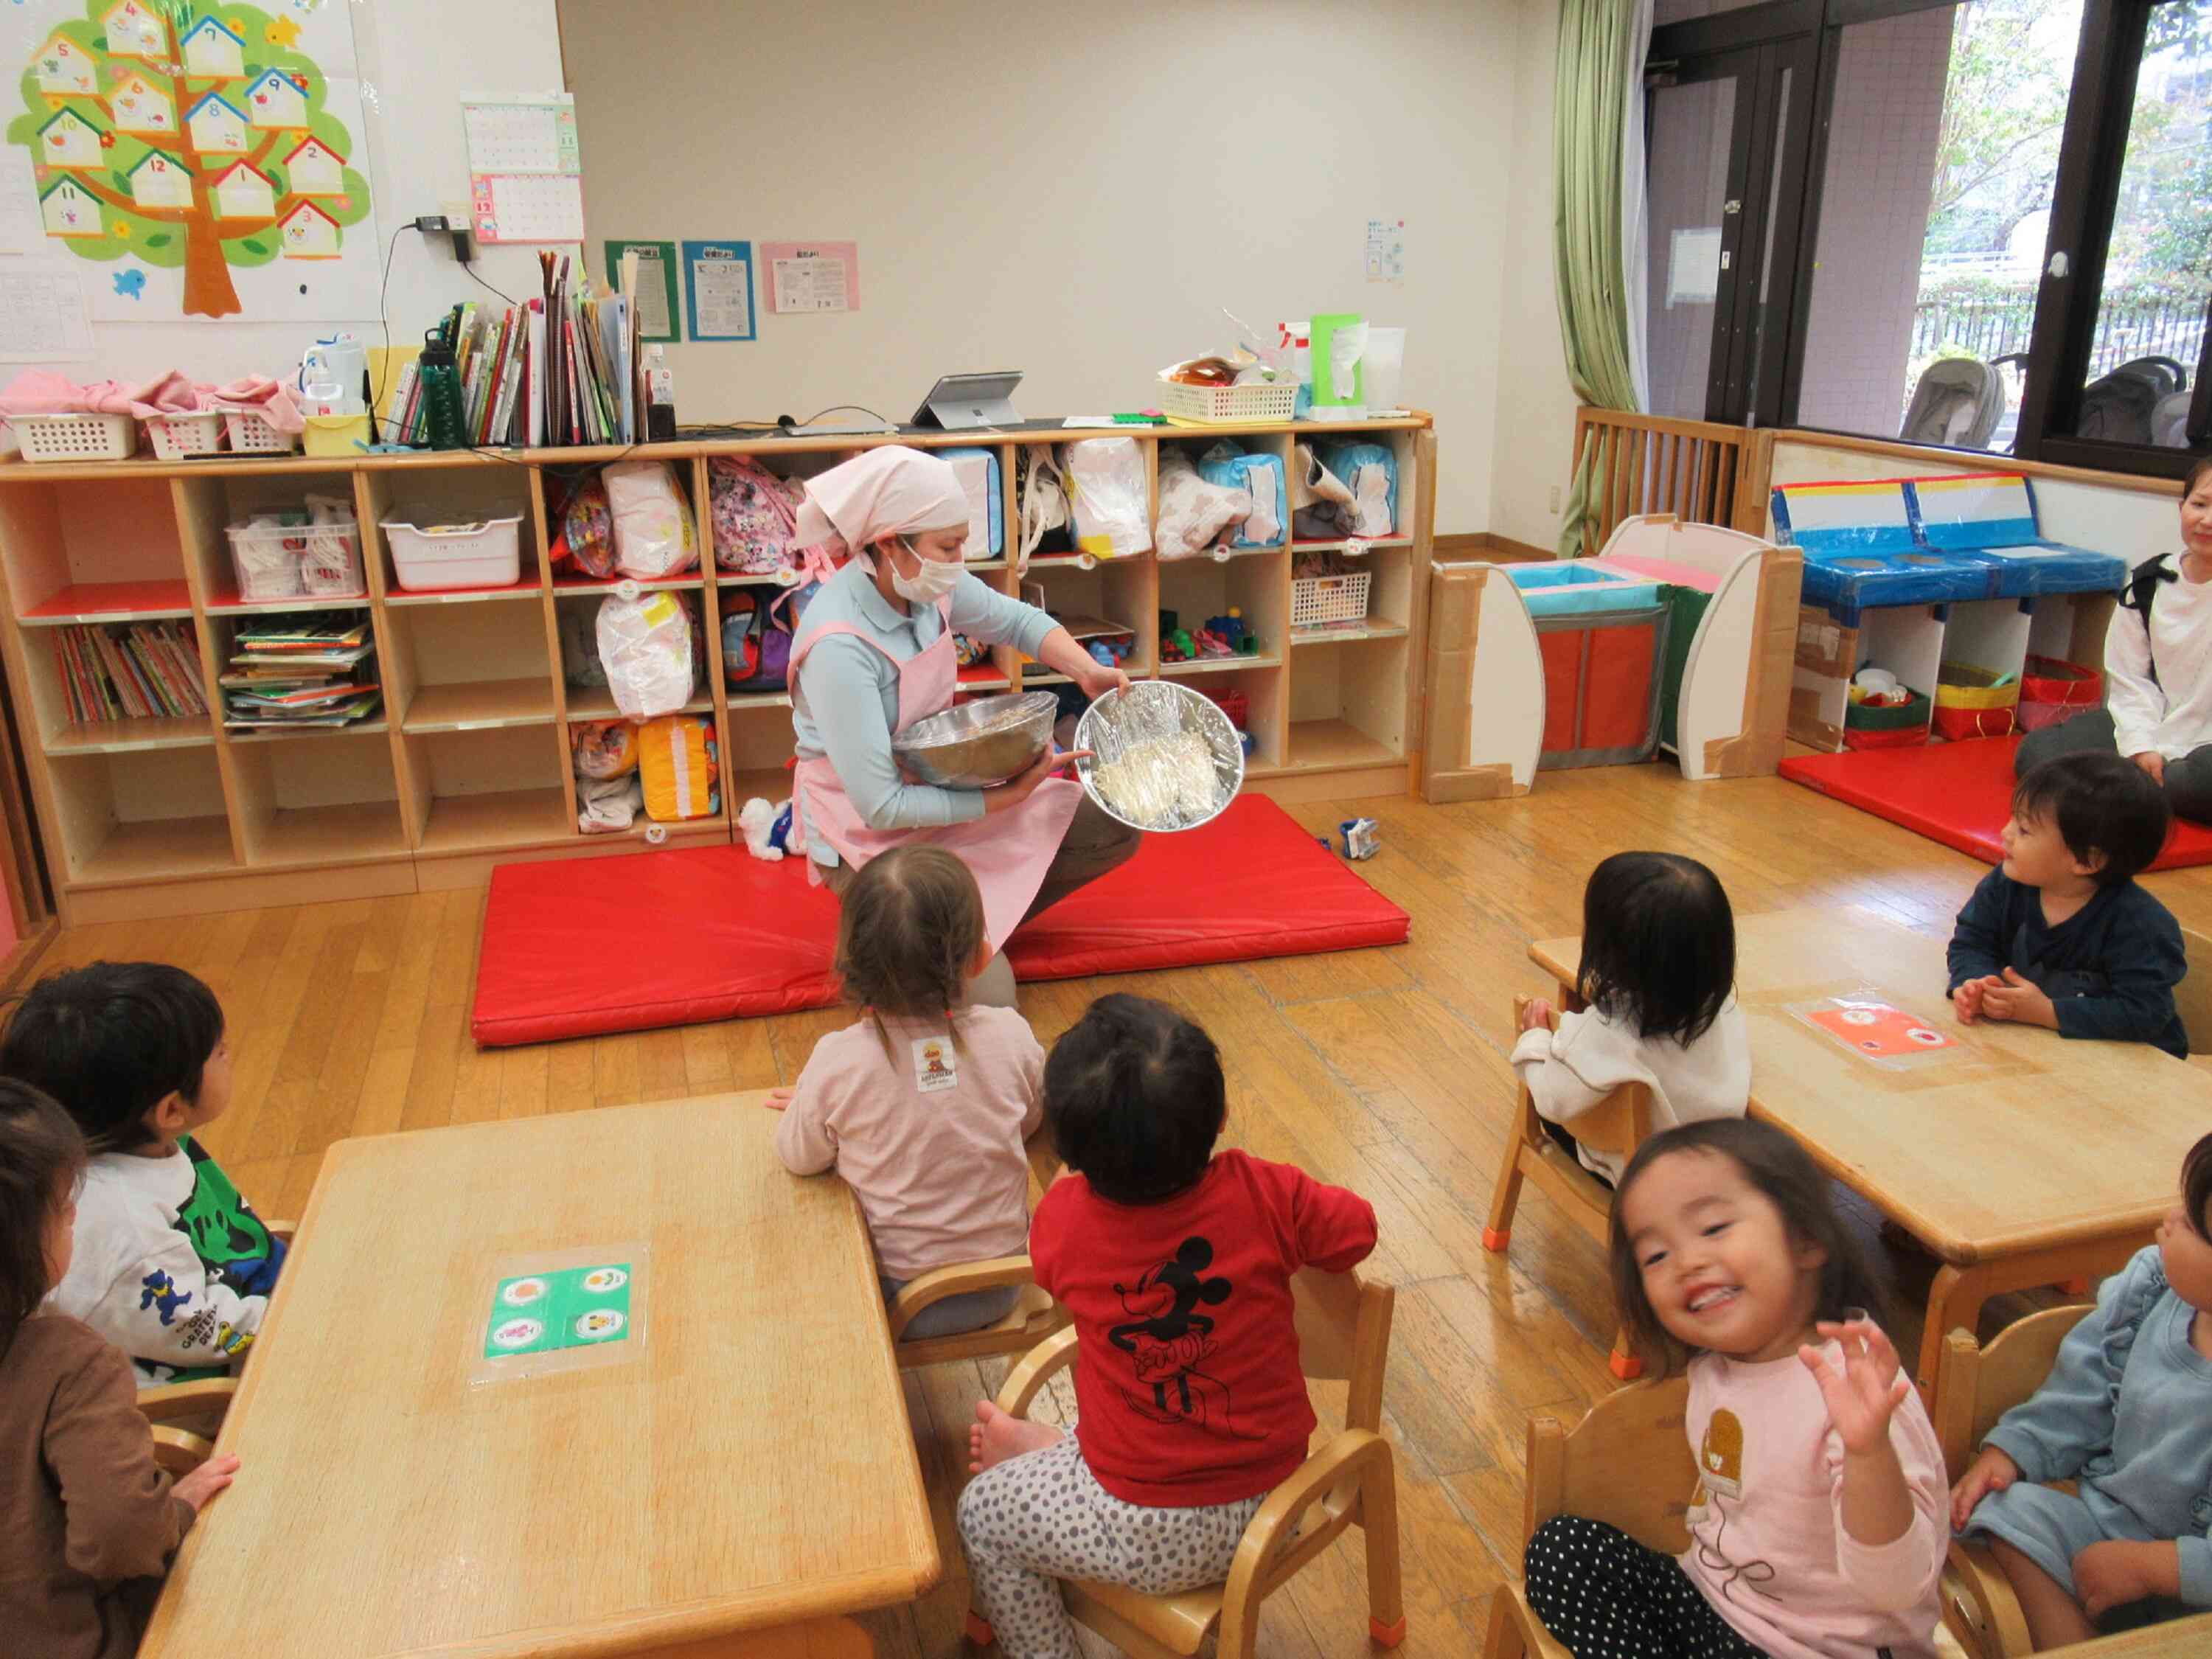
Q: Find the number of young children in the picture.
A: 8